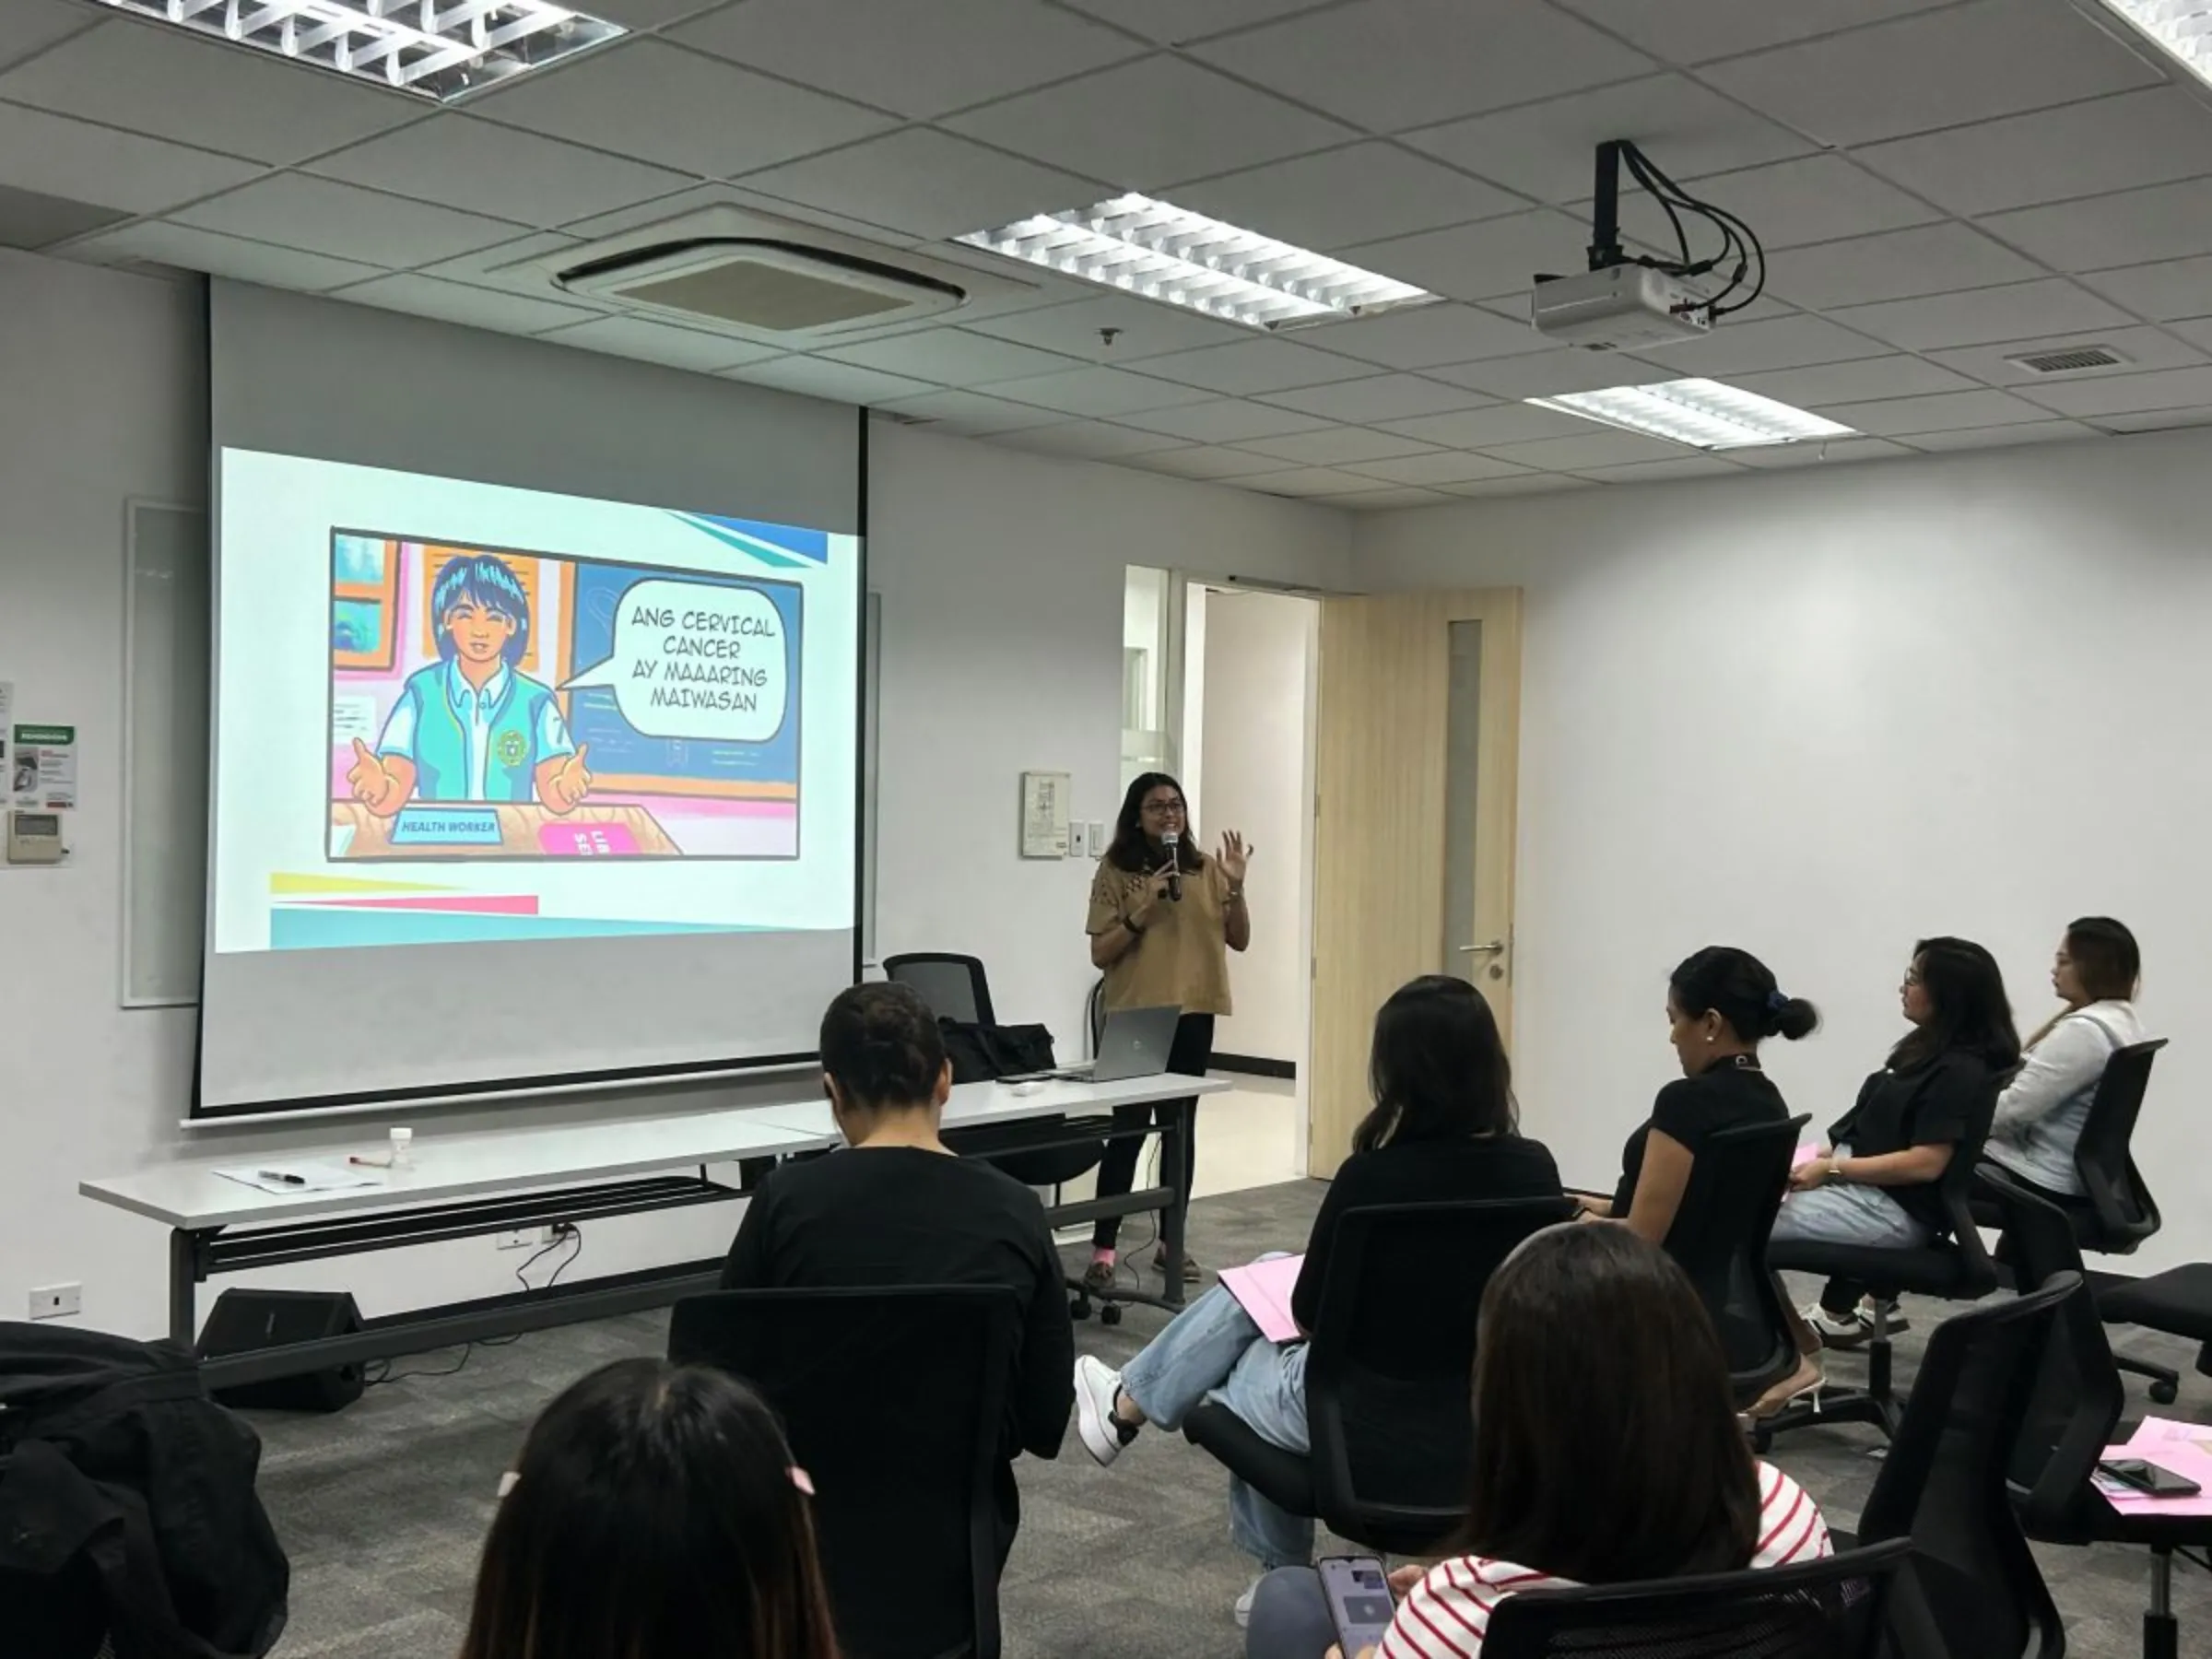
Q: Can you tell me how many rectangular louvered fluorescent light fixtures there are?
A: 4